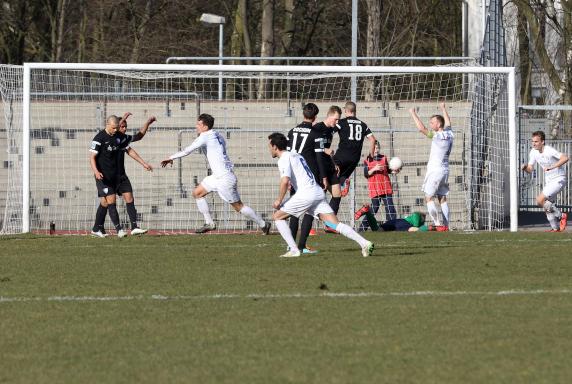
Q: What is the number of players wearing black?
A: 5